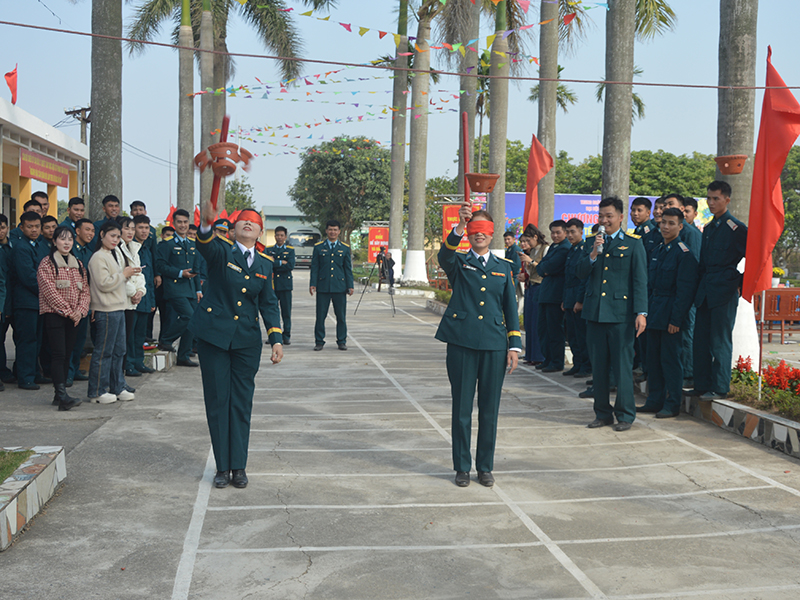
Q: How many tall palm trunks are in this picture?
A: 11